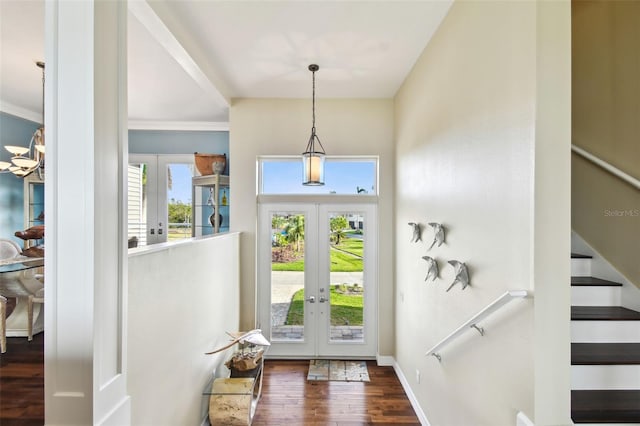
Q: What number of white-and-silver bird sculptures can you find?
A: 4